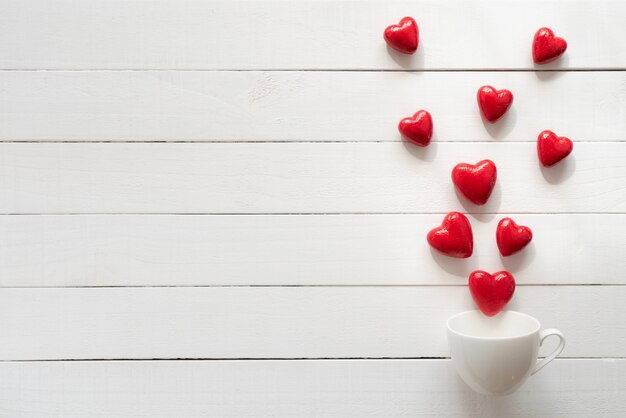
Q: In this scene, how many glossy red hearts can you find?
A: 9